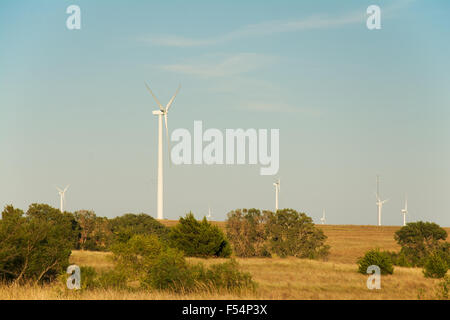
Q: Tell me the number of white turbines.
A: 7